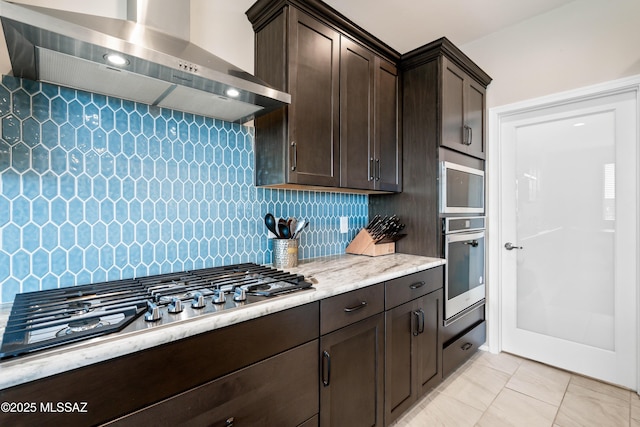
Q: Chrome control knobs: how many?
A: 5